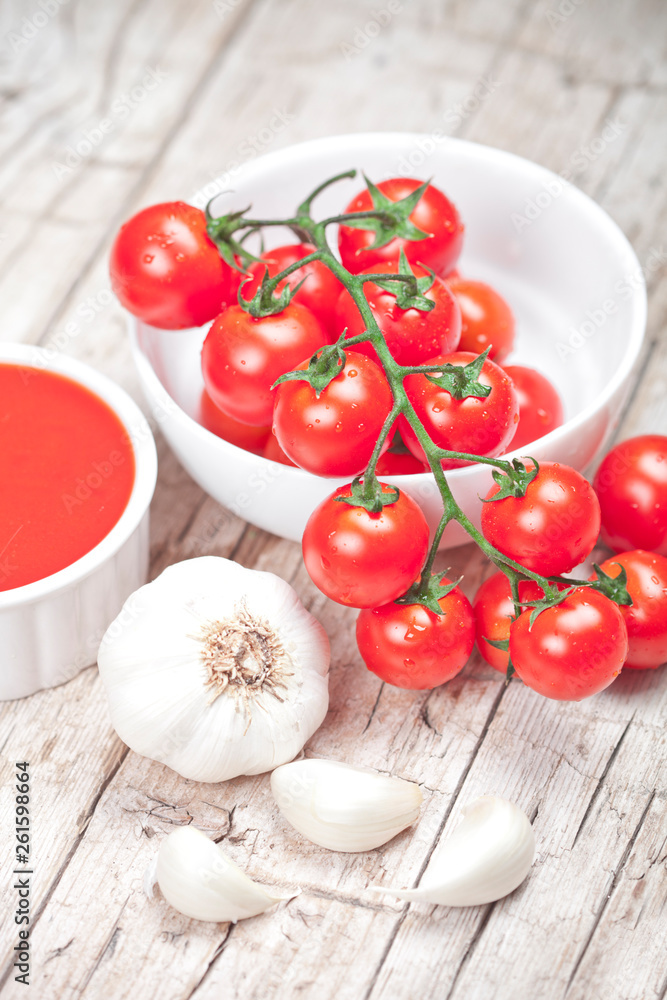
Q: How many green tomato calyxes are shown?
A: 12